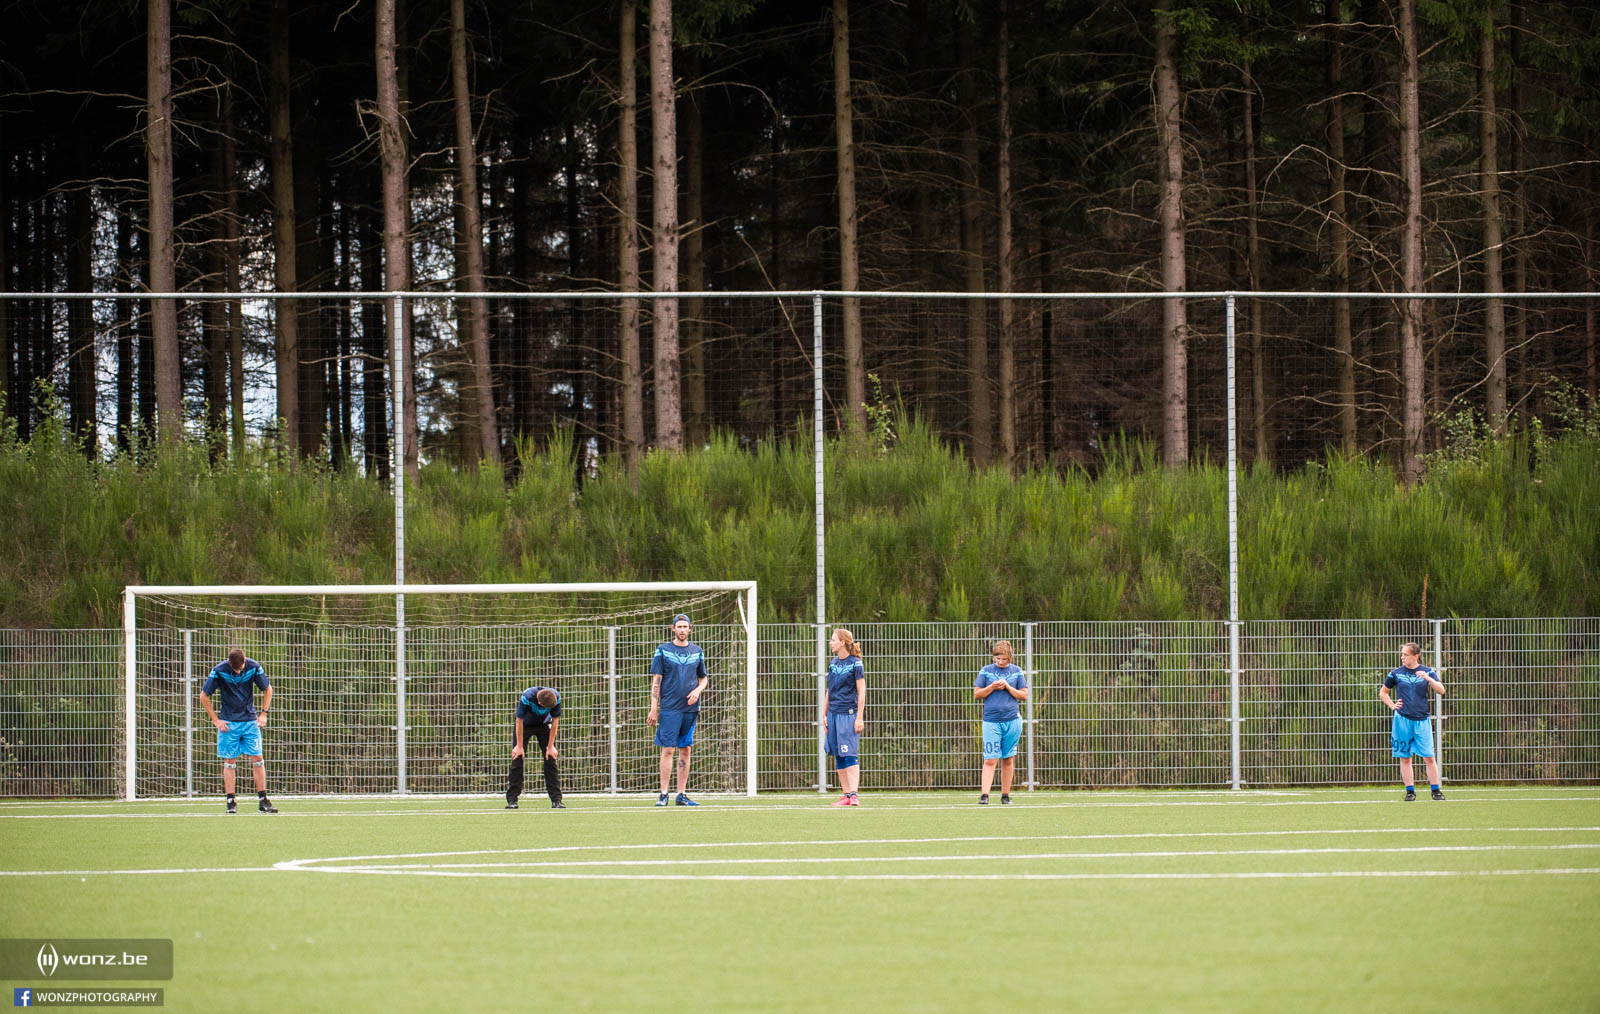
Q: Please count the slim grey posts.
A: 7